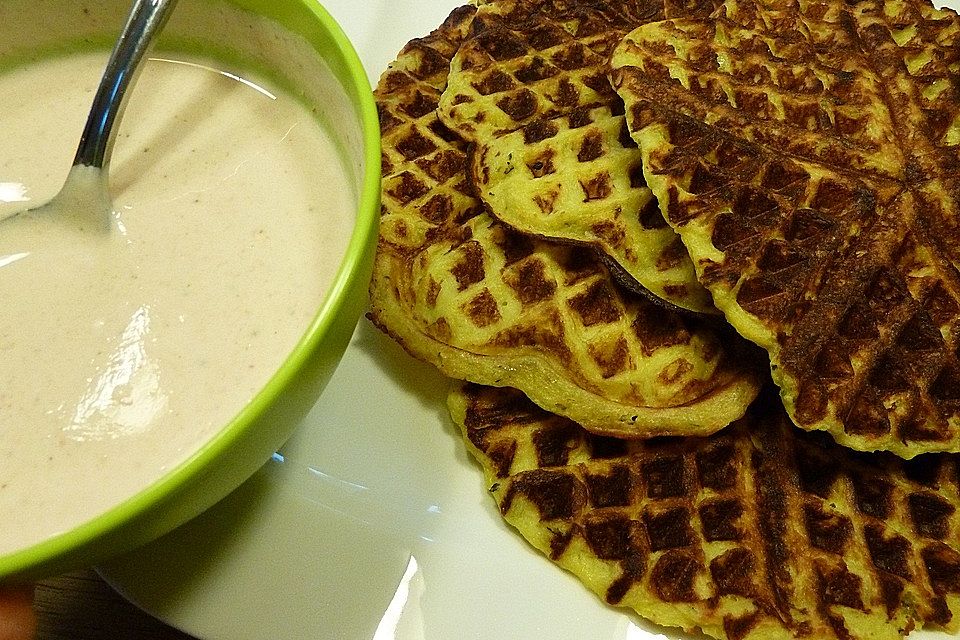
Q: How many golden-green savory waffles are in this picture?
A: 4